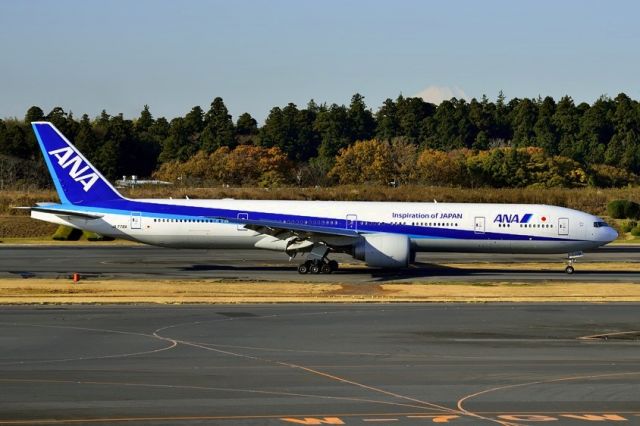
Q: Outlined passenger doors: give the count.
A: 5